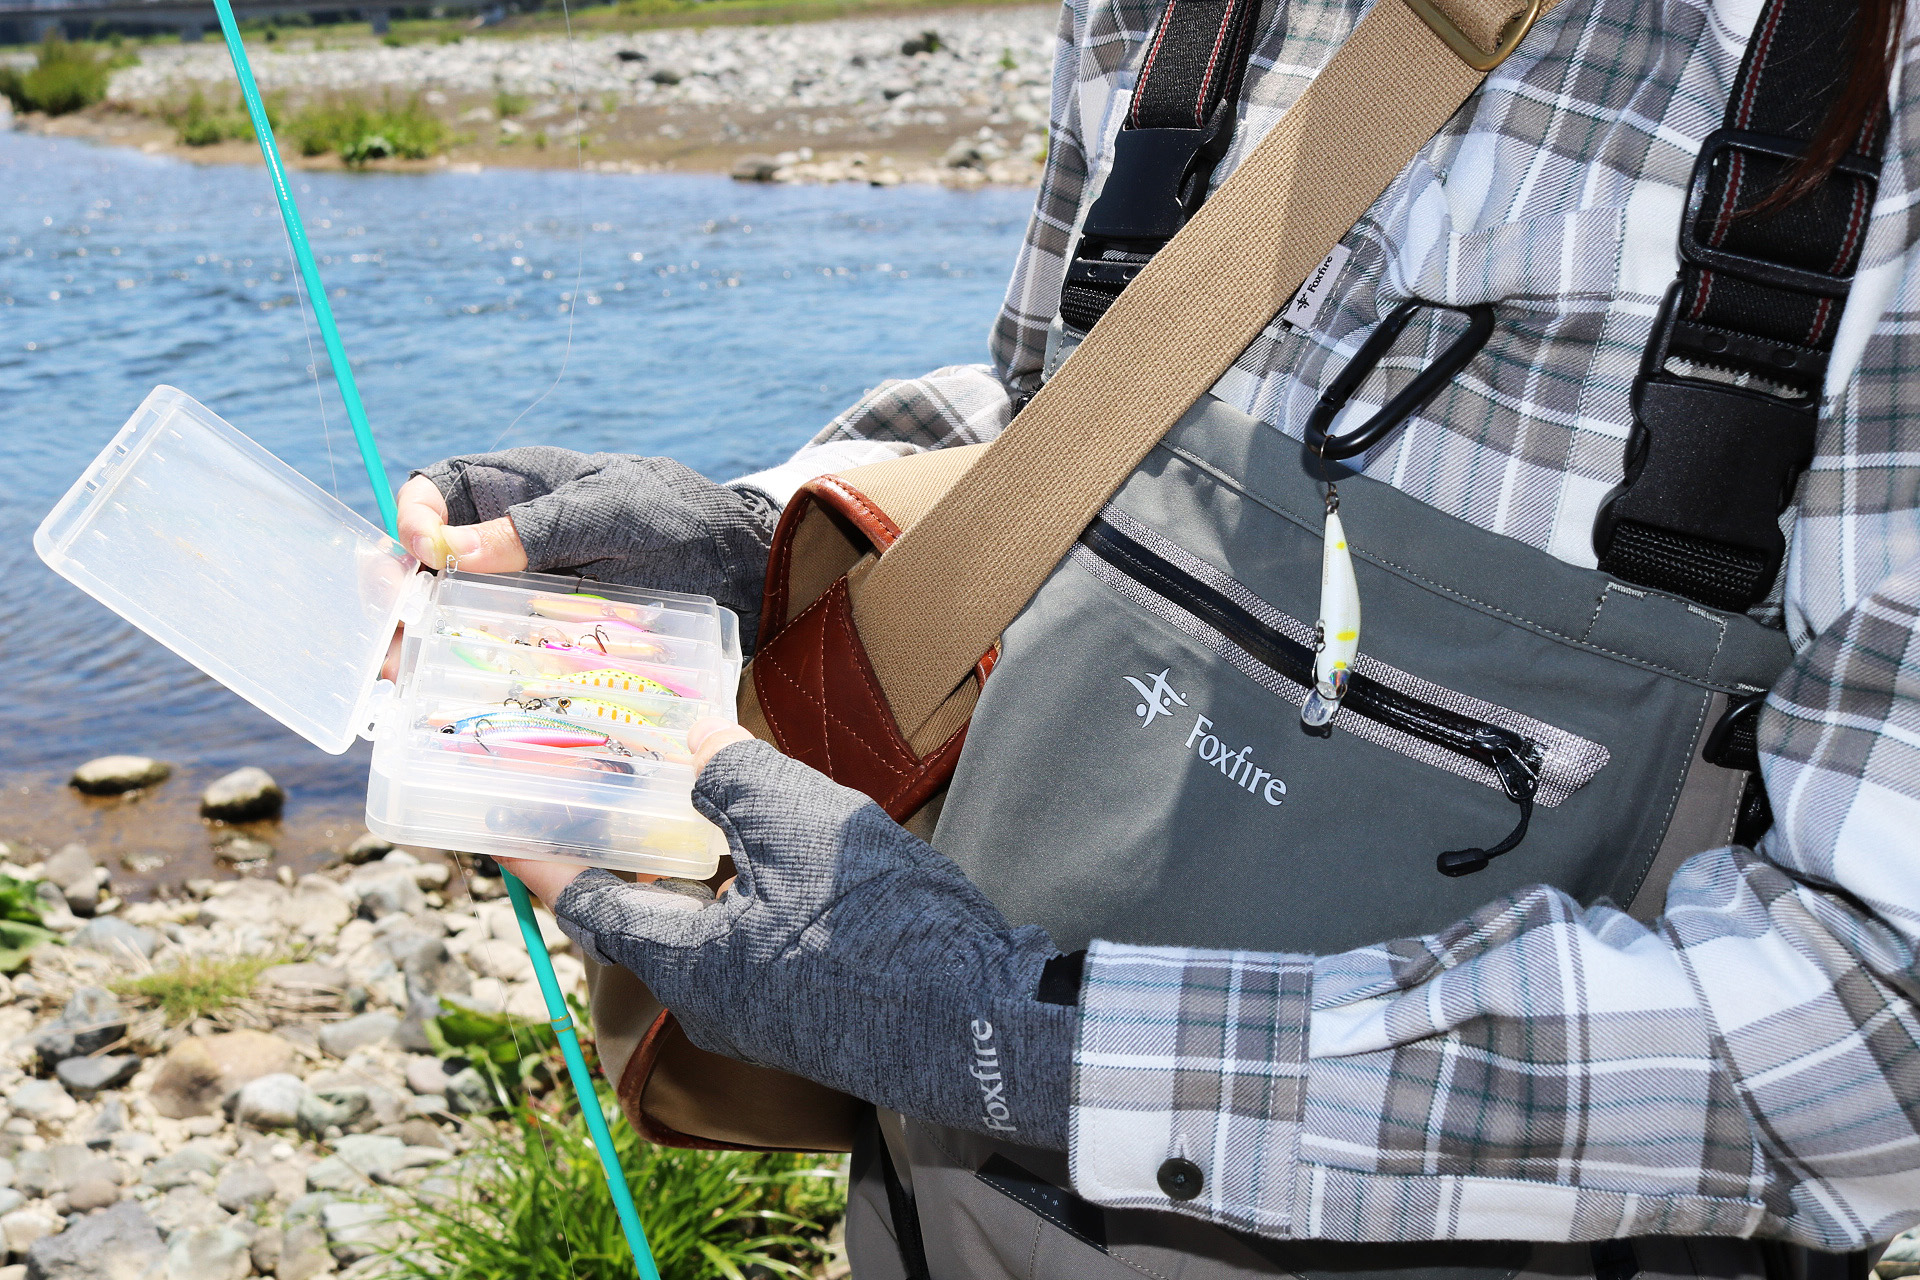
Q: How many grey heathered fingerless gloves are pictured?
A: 2